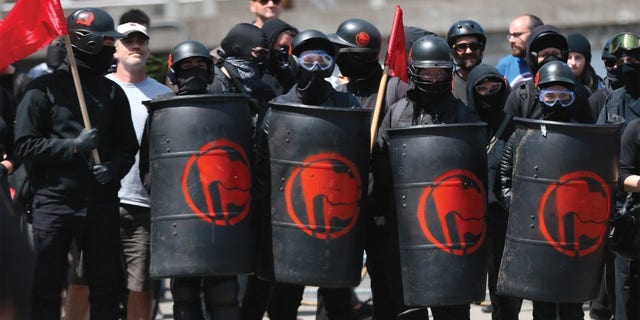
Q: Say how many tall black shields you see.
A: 4